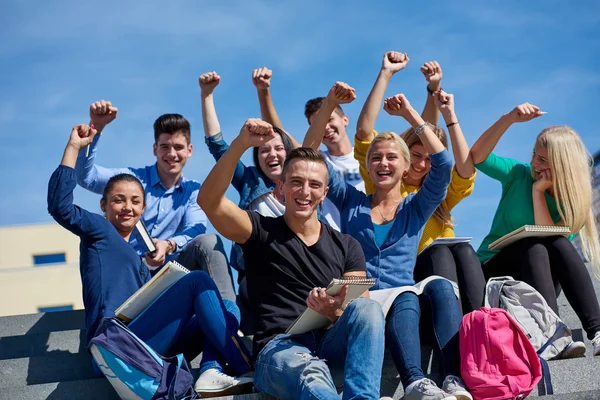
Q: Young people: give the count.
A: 8